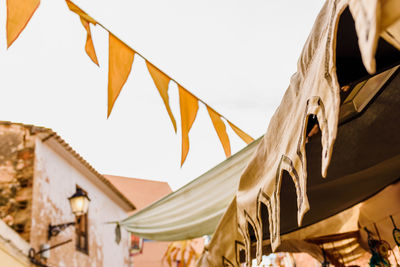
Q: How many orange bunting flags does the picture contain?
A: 7